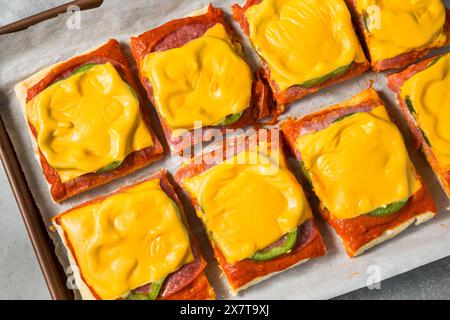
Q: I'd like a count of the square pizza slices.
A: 8